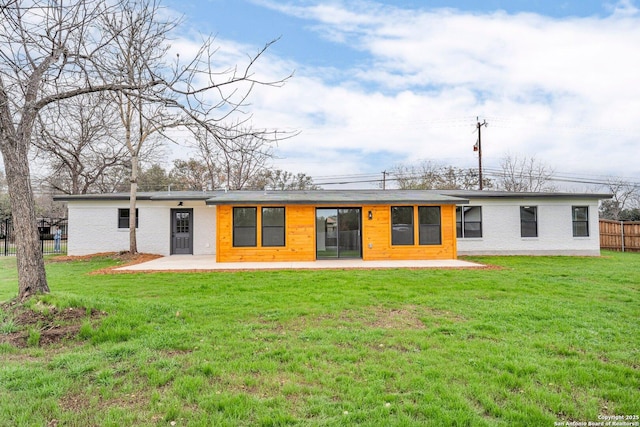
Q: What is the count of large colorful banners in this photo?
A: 0